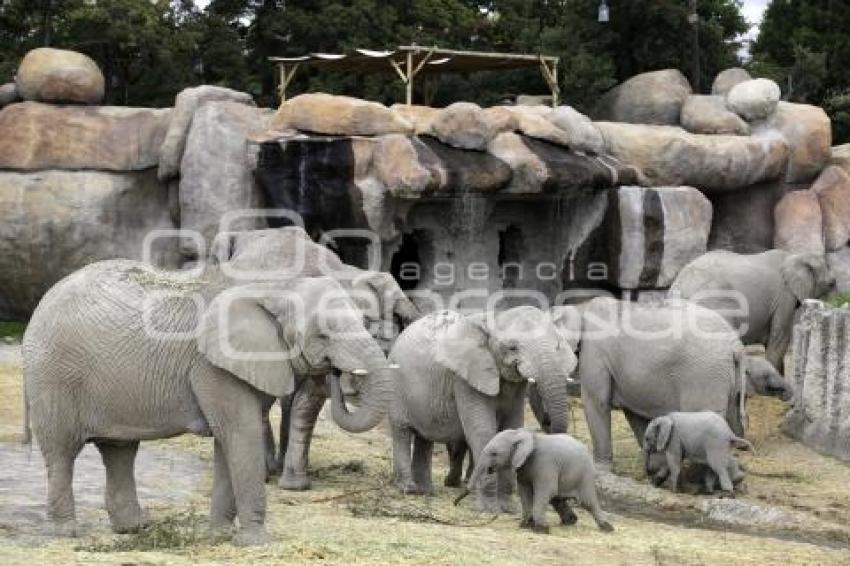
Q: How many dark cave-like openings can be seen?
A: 2